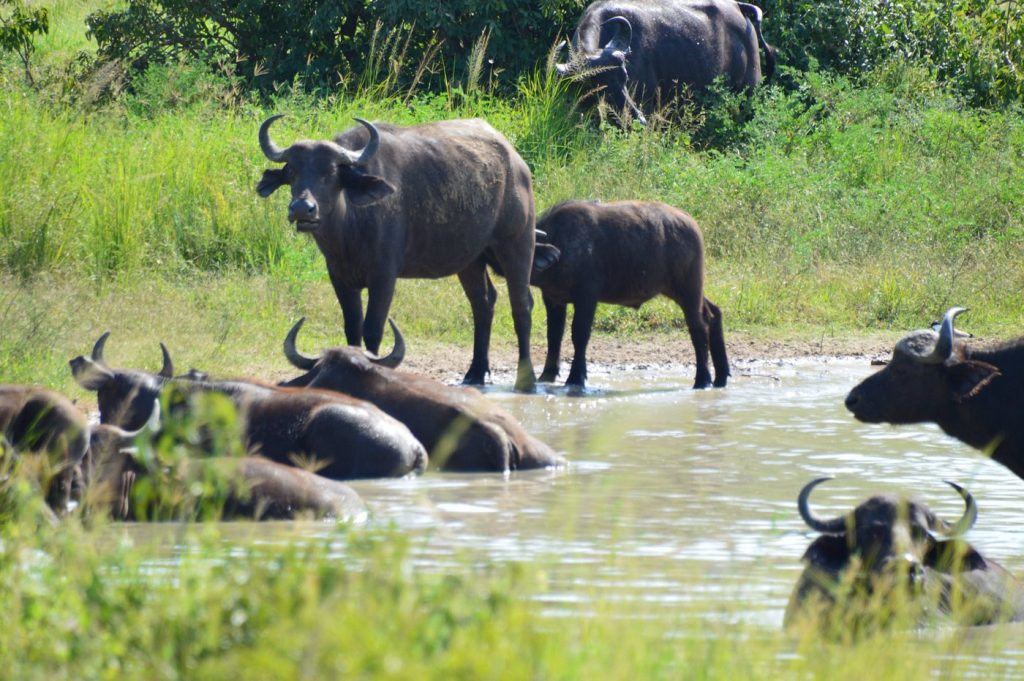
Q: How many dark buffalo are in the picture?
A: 9